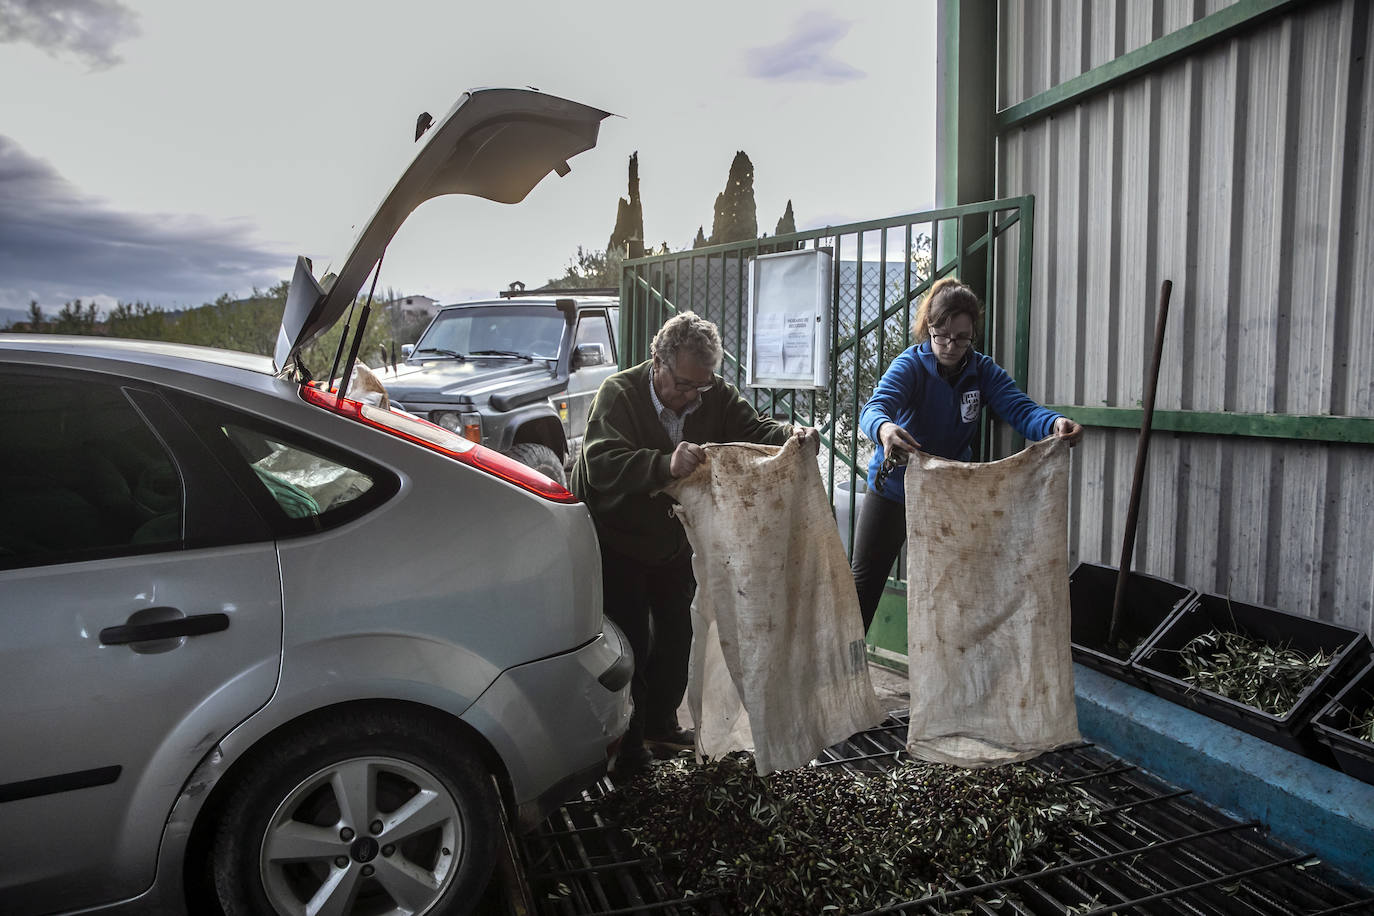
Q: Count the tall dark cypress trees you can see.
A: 3